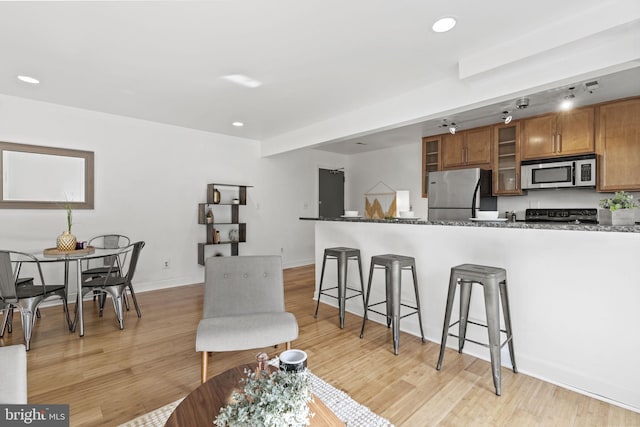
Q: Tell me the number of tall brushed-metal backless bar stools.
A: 3